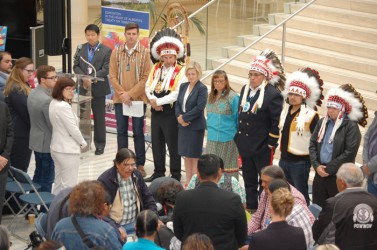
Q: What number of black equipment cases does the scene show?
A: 1